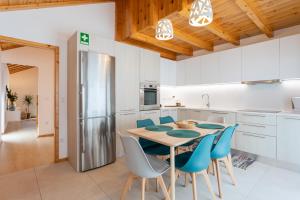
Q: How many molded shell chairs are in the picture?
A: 5